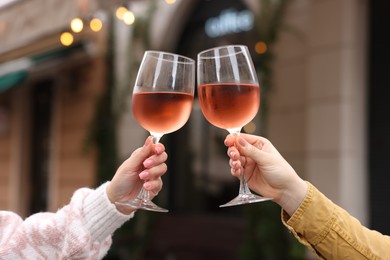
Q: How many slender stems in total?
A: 2